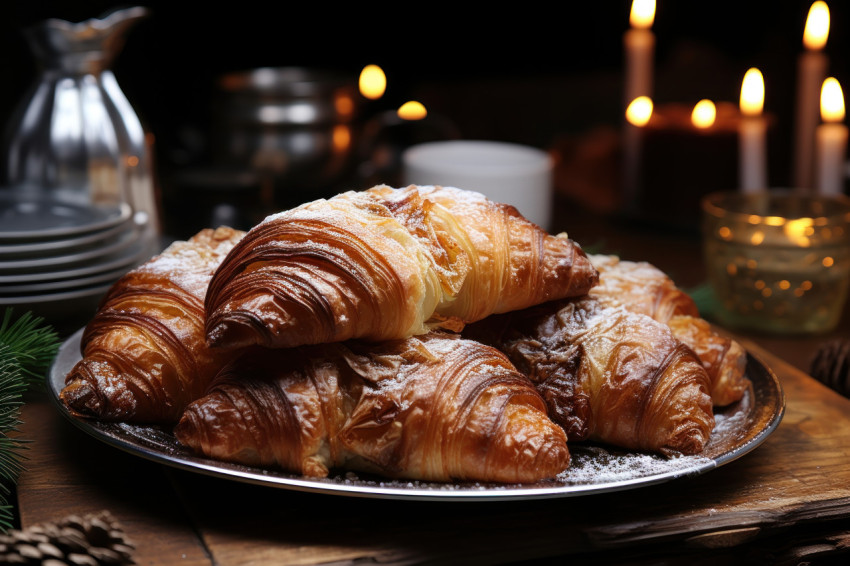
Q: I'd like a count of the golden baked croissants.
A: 5